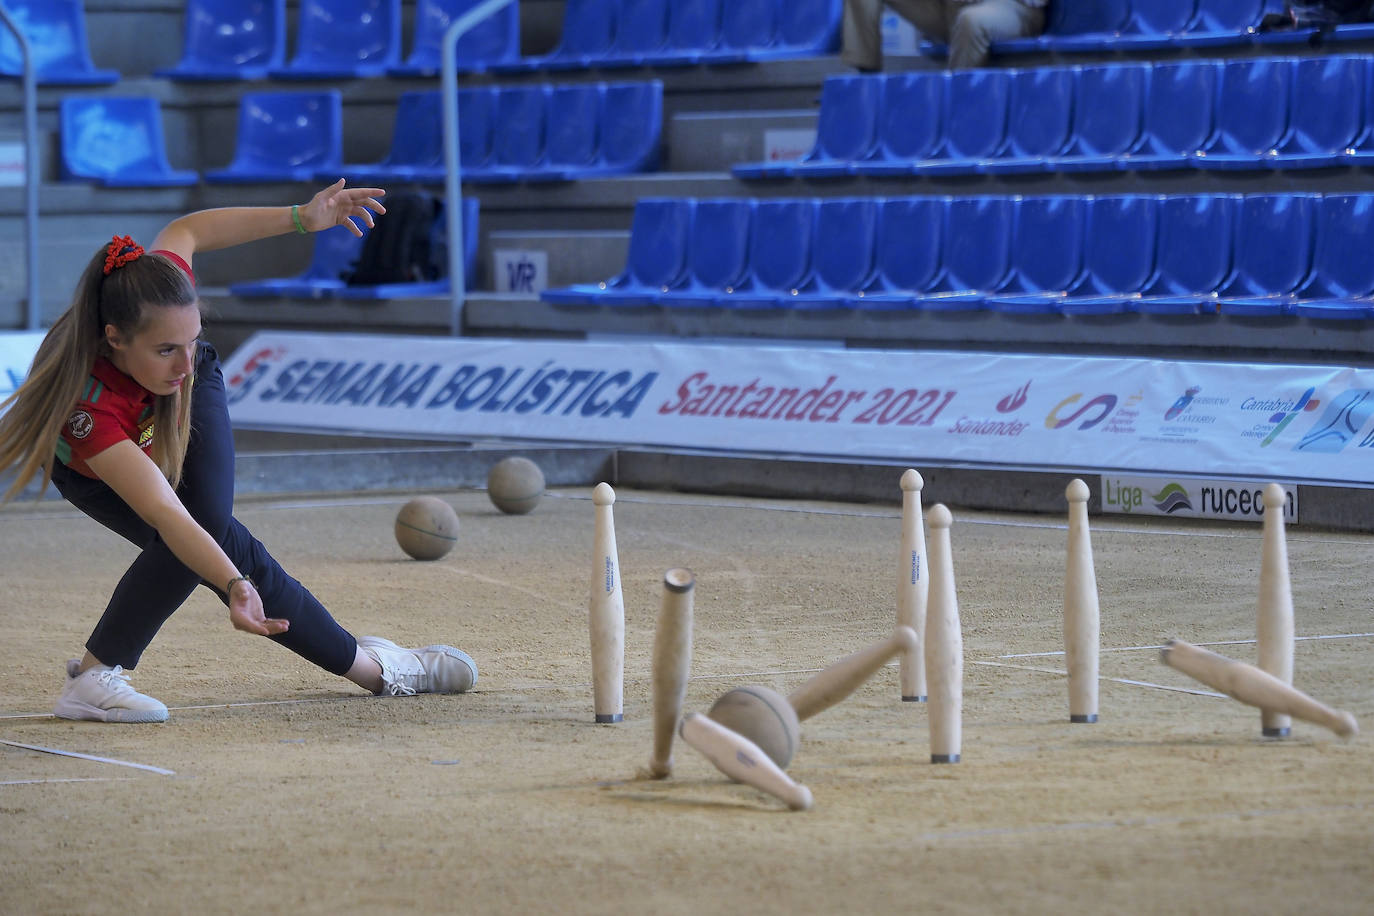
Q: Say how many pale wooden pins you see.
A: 9